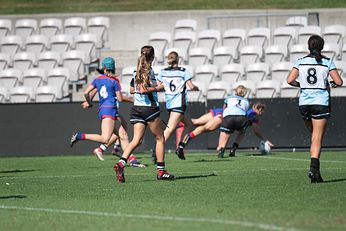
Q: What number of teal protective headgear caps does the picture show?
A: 1